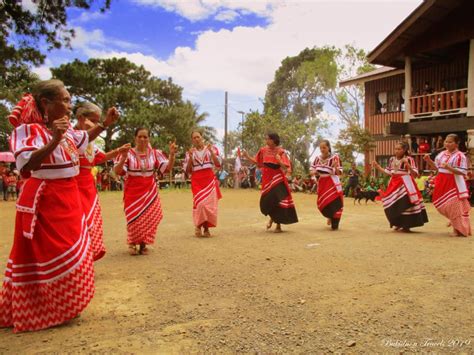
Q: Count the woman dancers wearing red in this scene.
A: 8